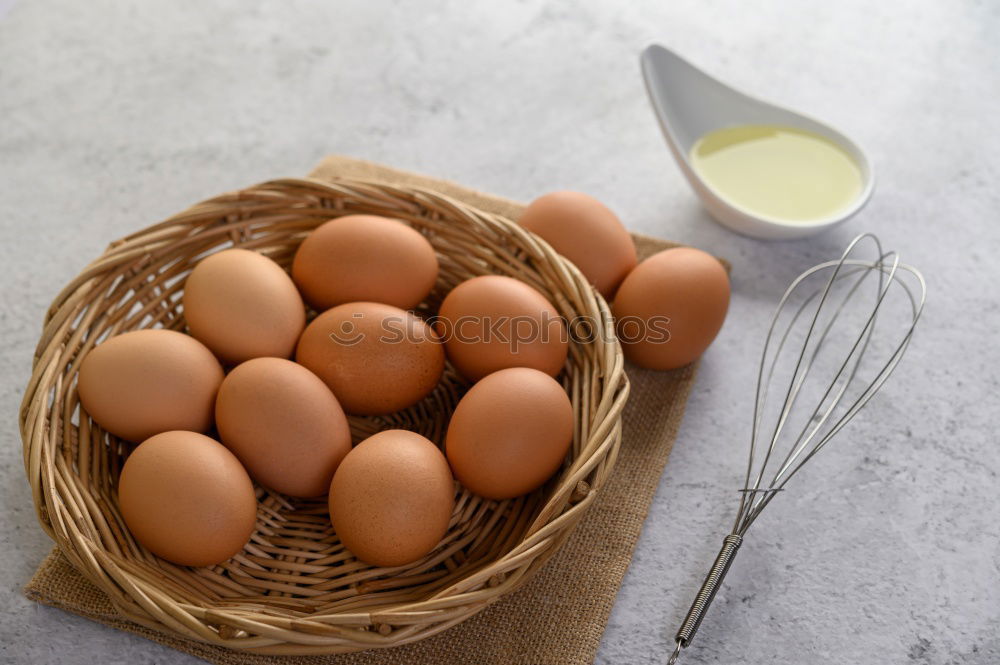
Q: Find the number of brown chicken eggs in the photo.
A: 11